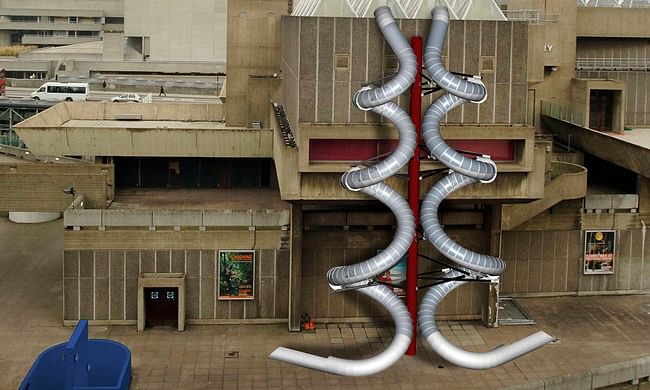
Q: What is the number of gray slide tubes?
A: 2